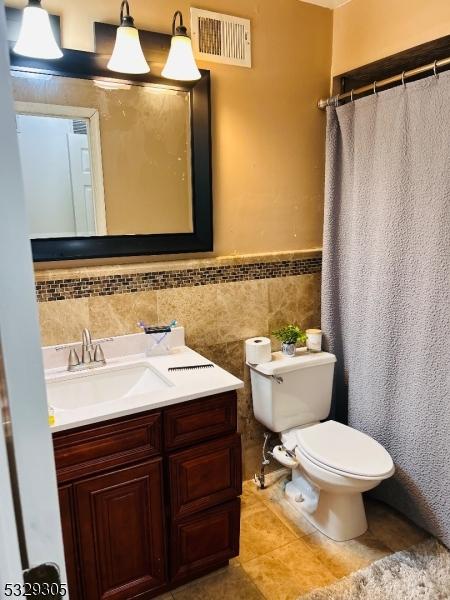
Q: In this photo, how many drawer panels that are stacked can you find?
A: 3